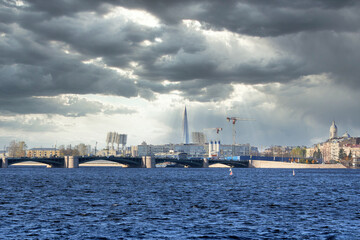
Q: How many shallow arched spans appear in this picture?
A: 4